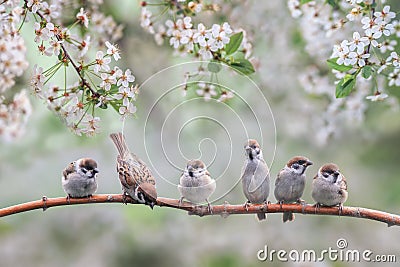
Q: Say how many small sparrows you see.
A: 6